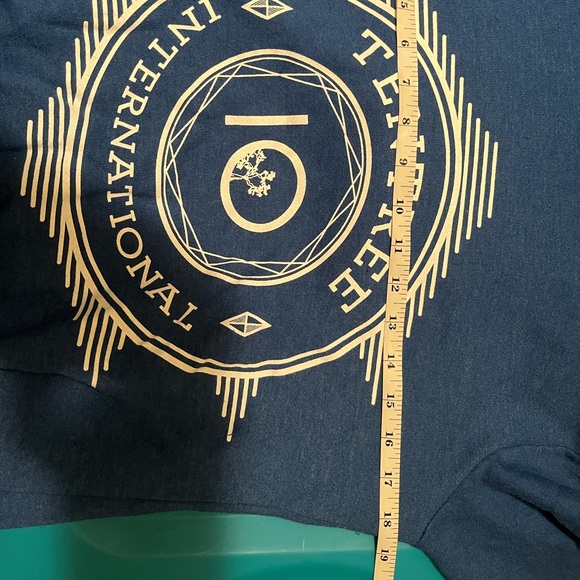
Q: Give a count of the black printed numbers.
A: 15